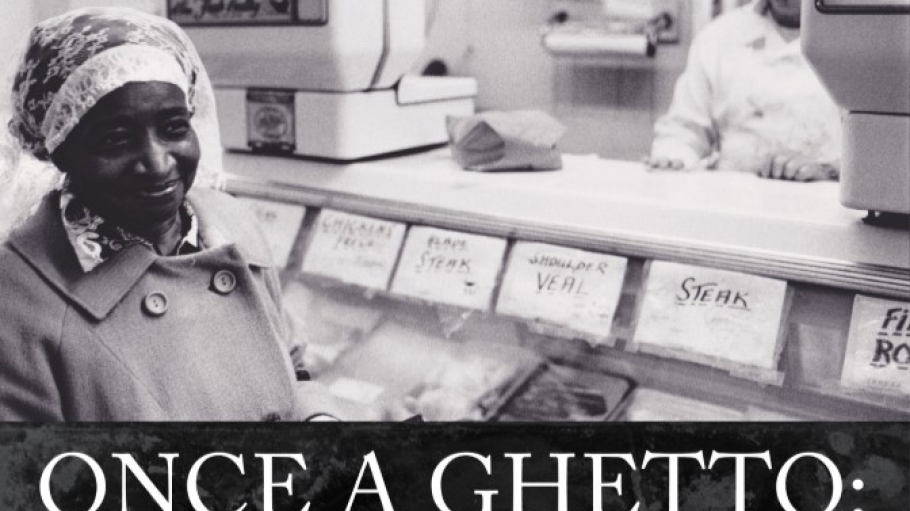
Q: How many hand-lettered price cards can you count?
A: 6